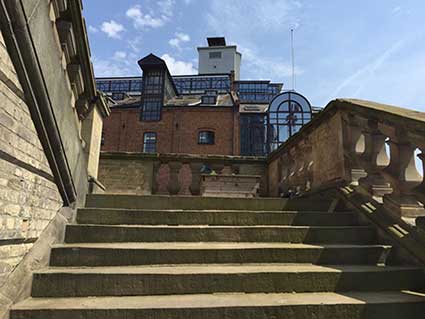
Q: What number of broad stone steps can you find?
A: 6